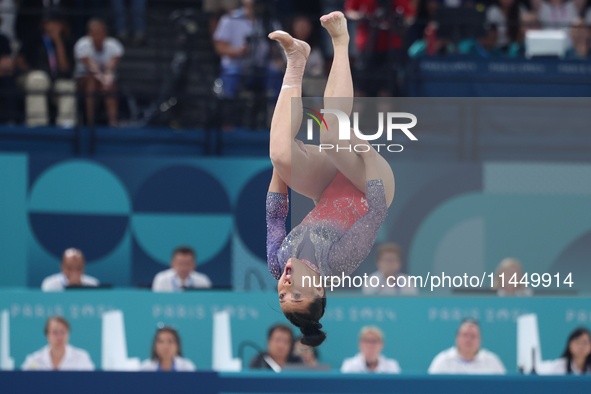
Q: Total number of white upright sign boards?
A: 4